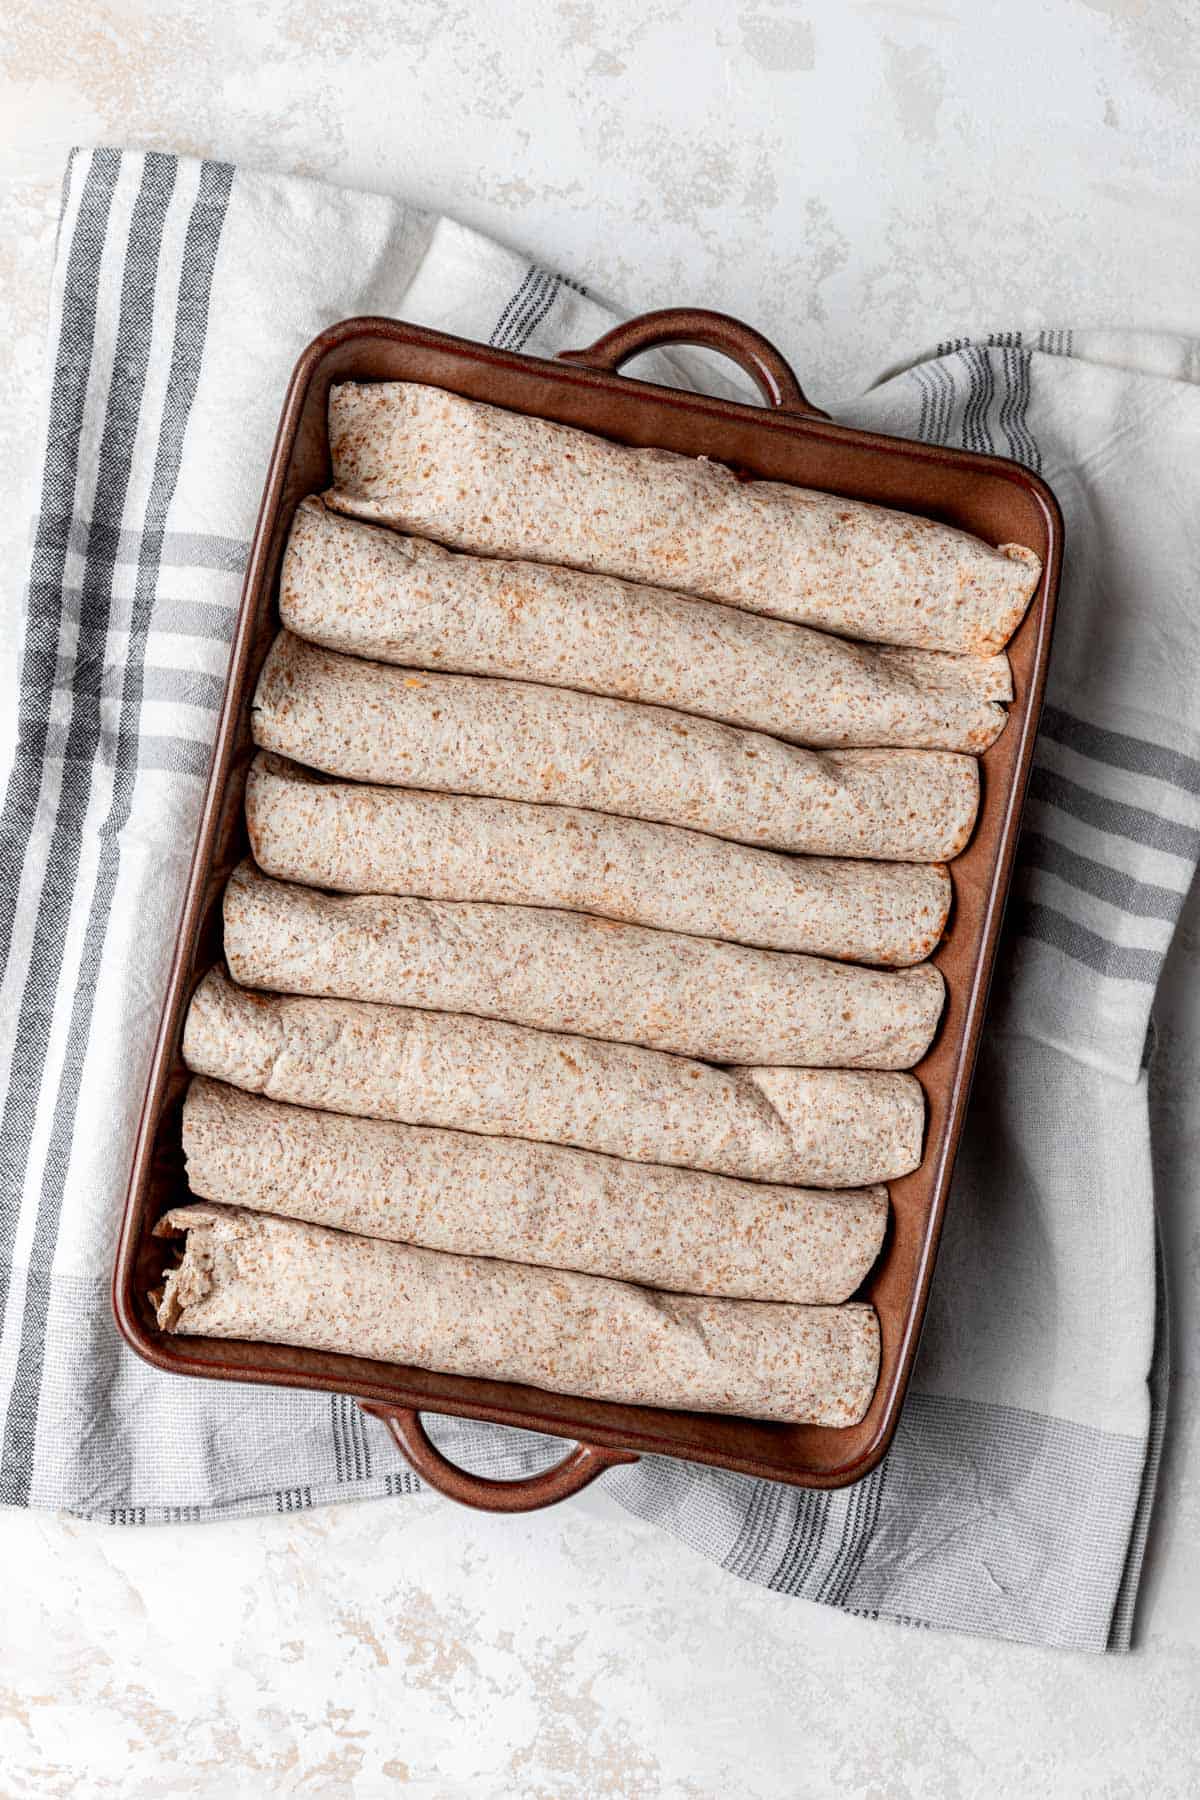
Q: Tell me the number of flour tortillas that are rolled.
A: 8